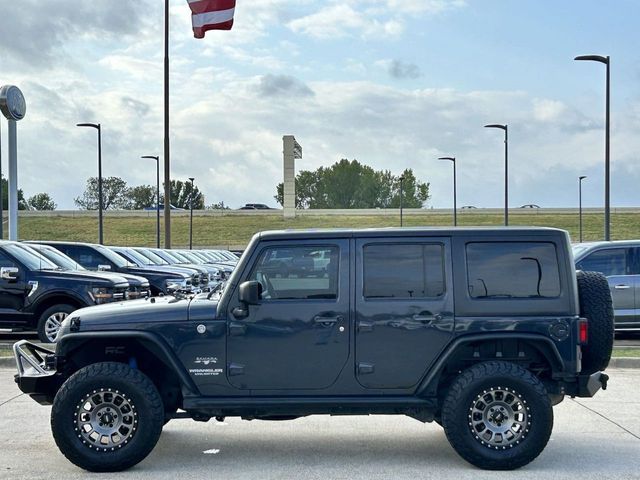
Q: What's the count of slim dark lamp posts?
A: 8